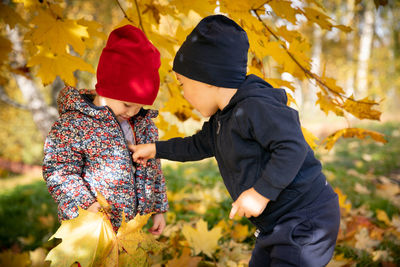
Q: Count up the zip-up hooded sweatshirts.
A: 1